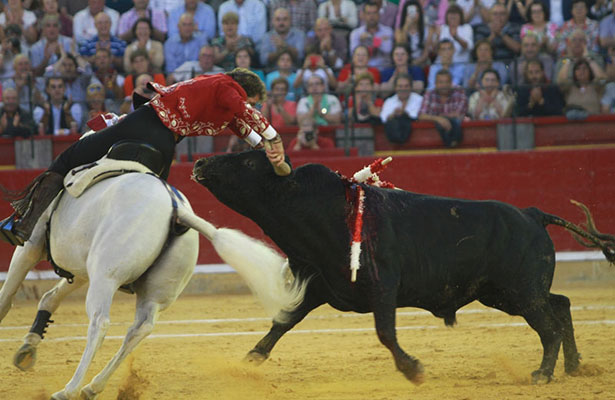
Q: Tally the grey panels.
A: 4